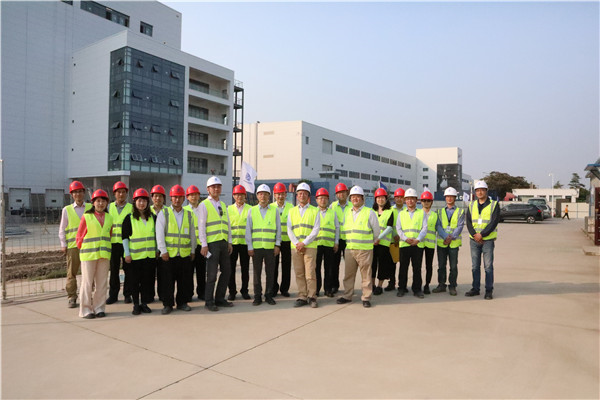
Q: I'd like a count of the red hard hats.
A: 14